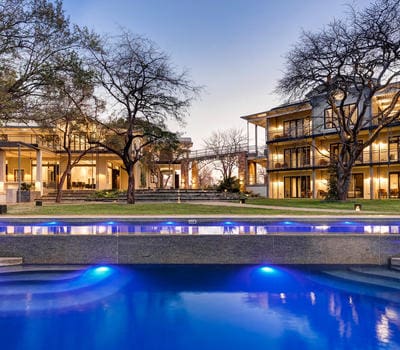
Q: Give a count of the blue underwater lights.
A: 8